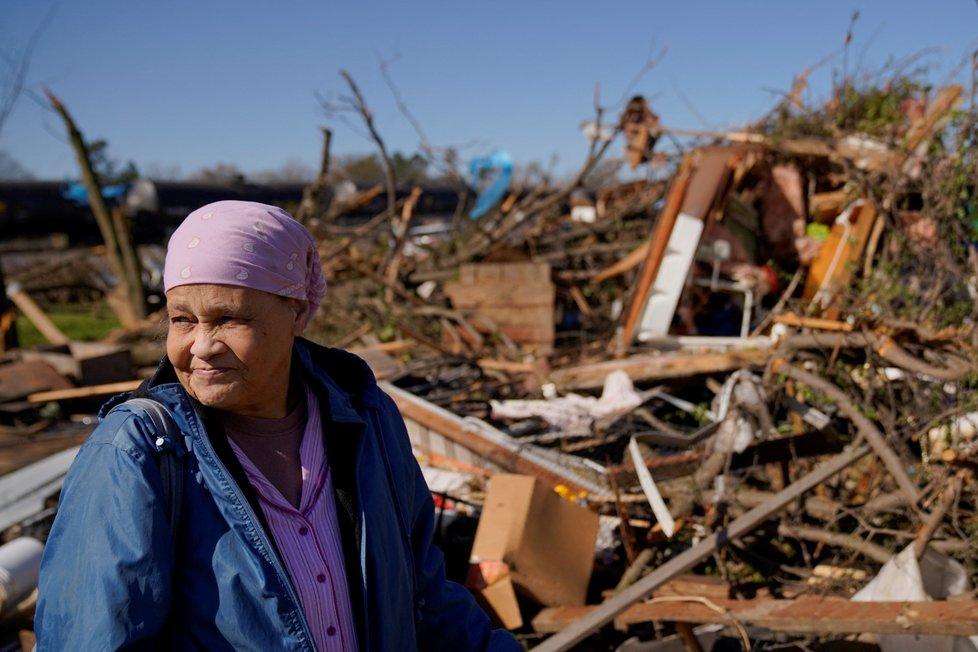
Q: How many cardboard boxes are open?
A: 1